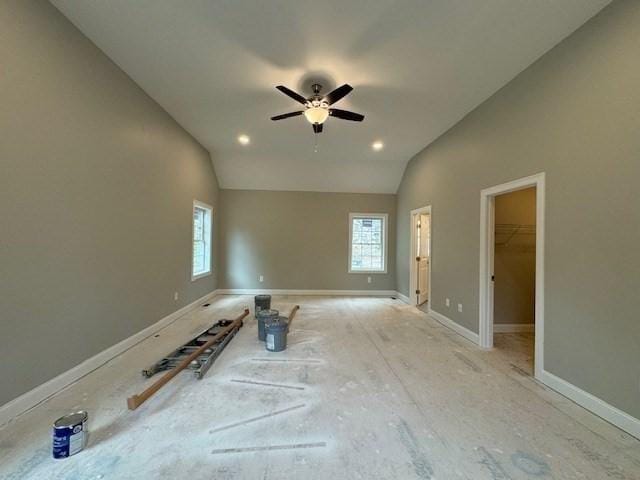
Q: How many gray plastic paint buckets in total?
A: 3